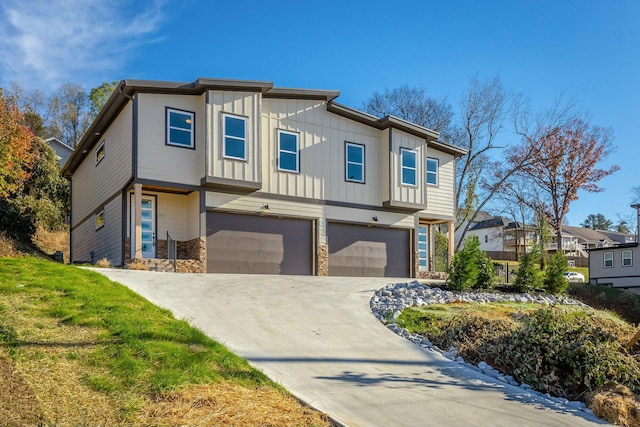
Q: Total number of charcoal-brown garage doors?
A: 2